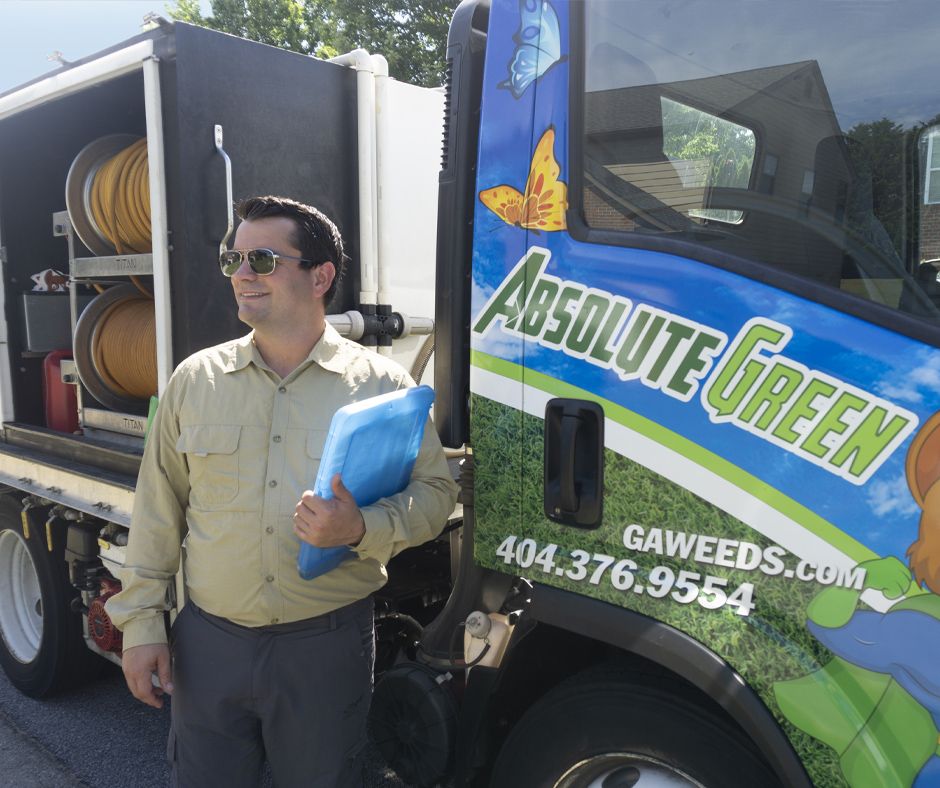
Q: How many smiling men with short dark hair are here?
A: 1